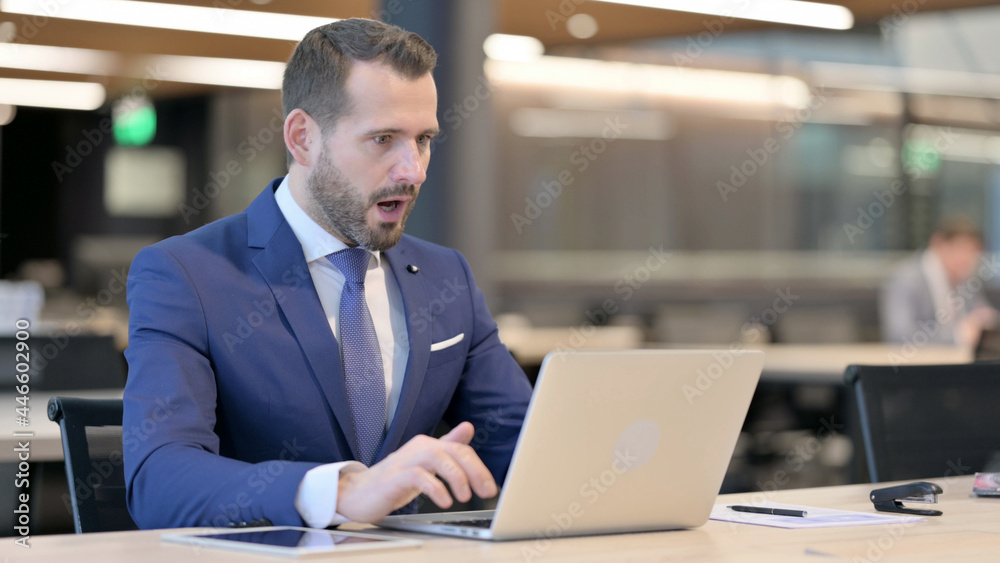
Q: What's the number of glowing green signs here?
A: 2